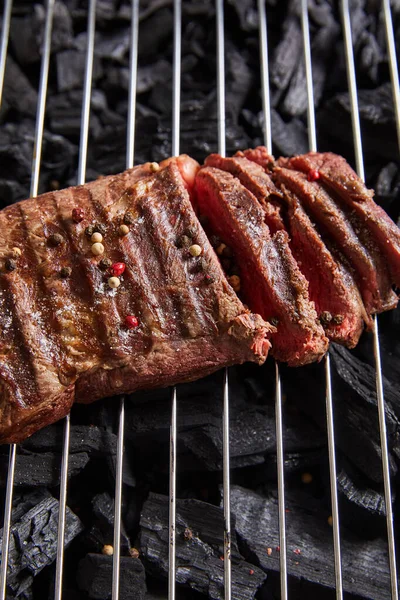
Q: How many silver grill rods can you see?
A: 10